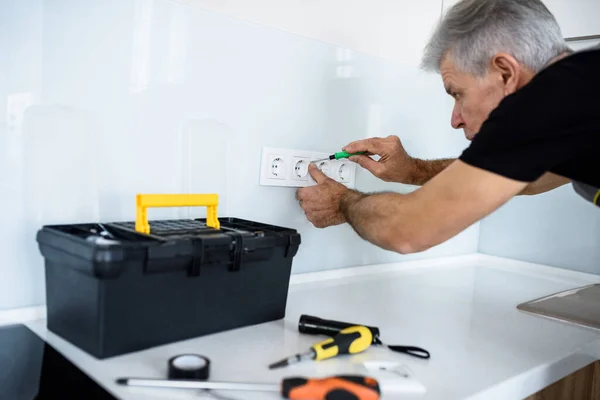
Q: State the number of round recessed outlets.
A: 4